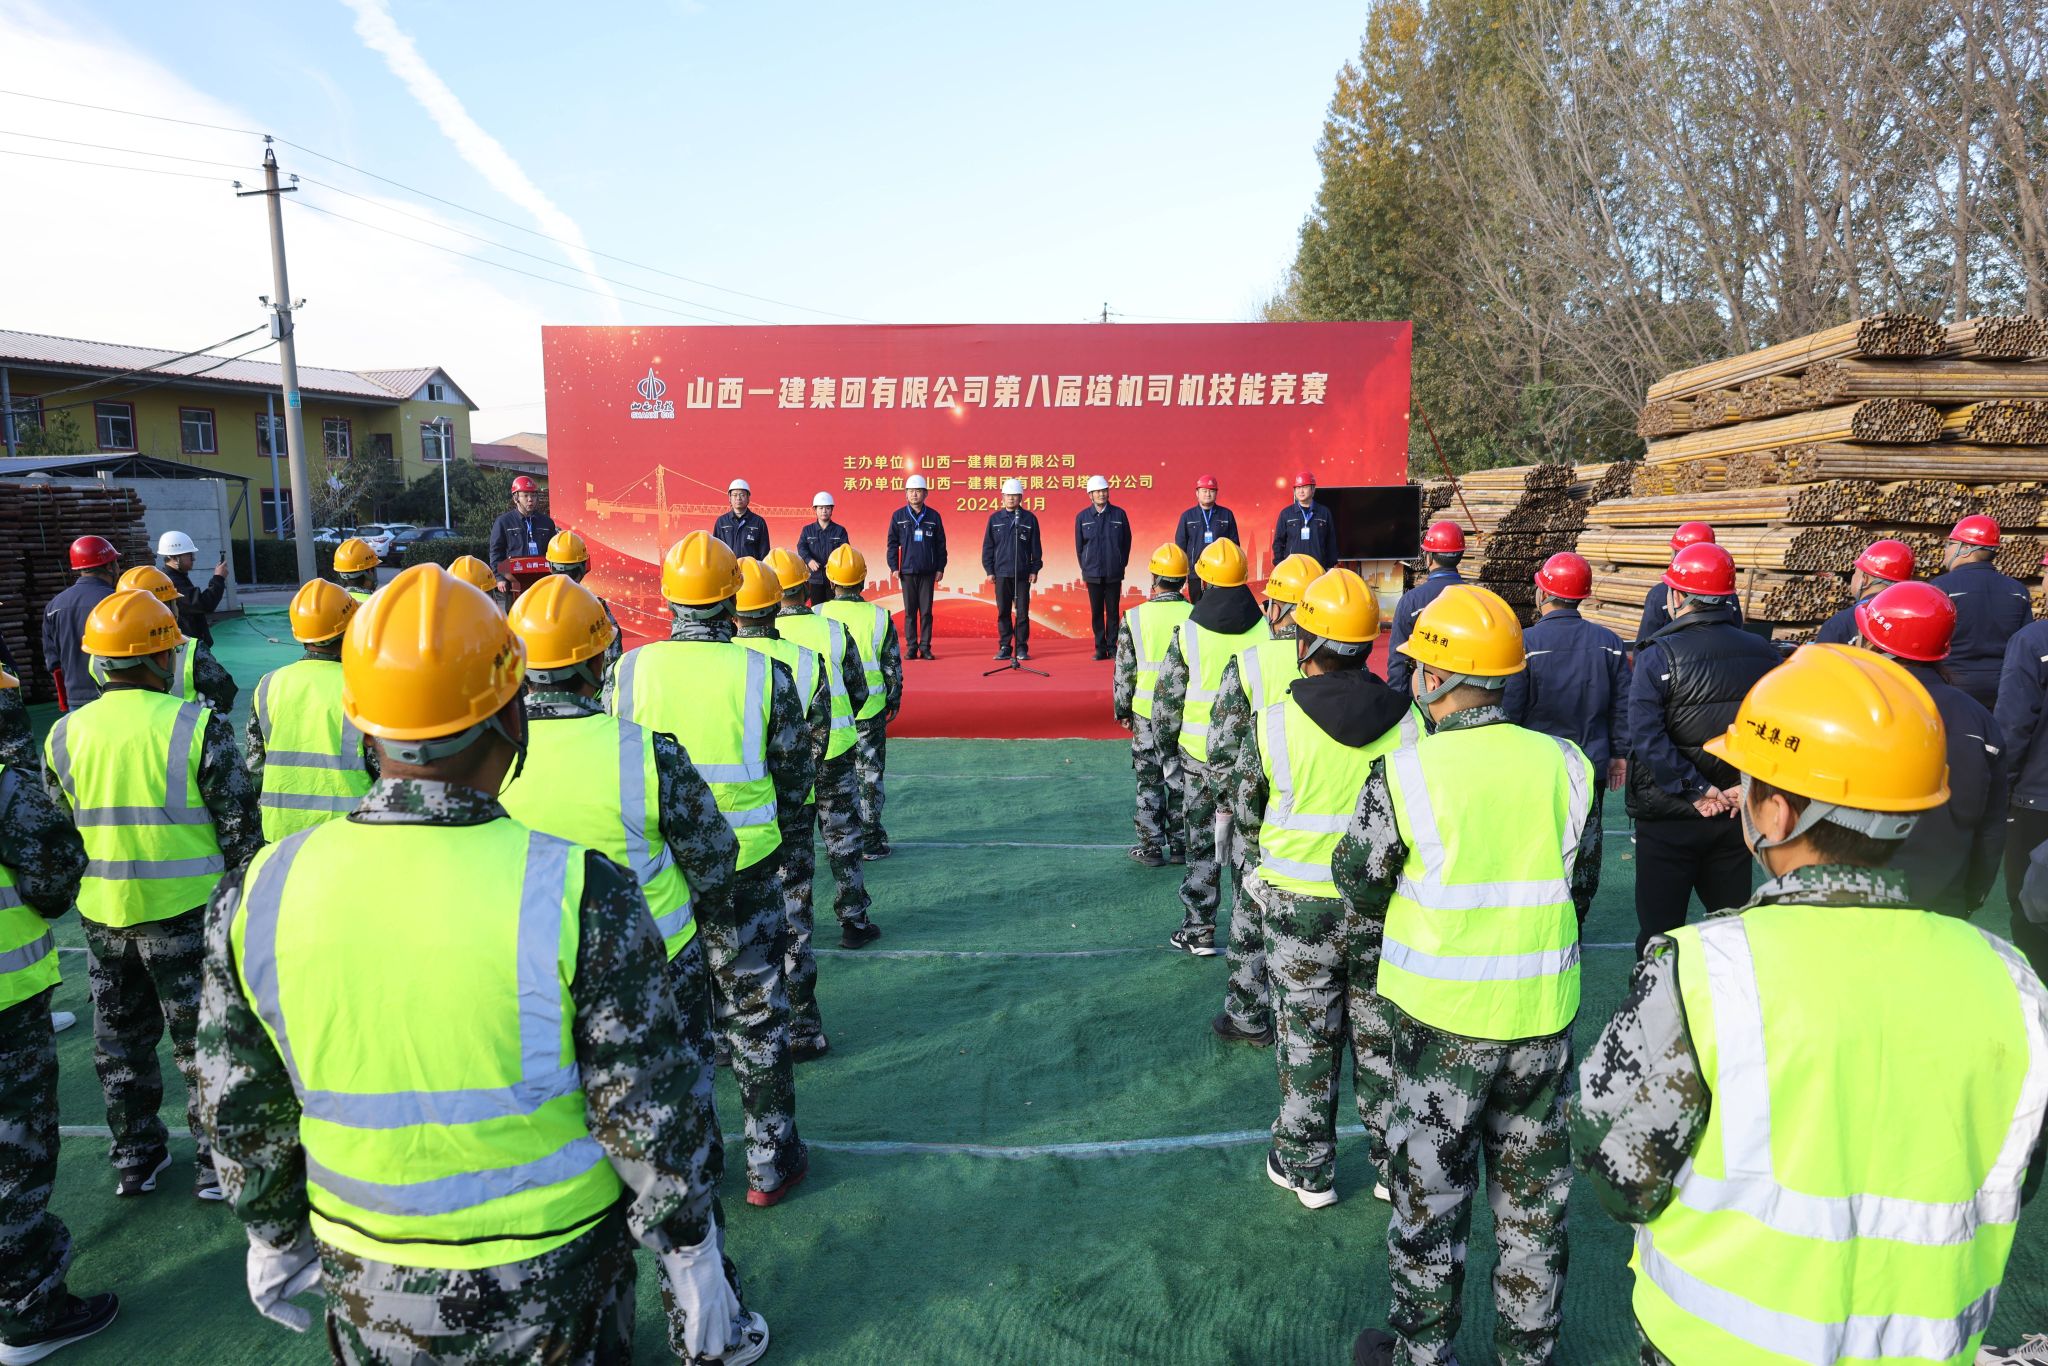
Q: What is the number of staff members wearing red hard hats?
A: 11